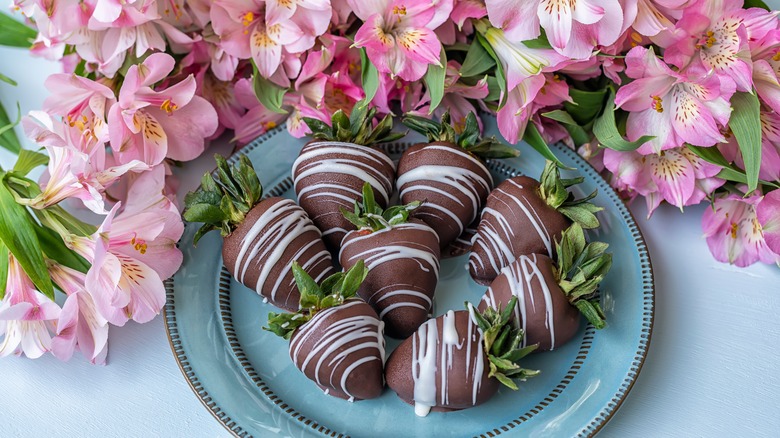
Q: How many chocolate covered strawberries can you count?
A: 8